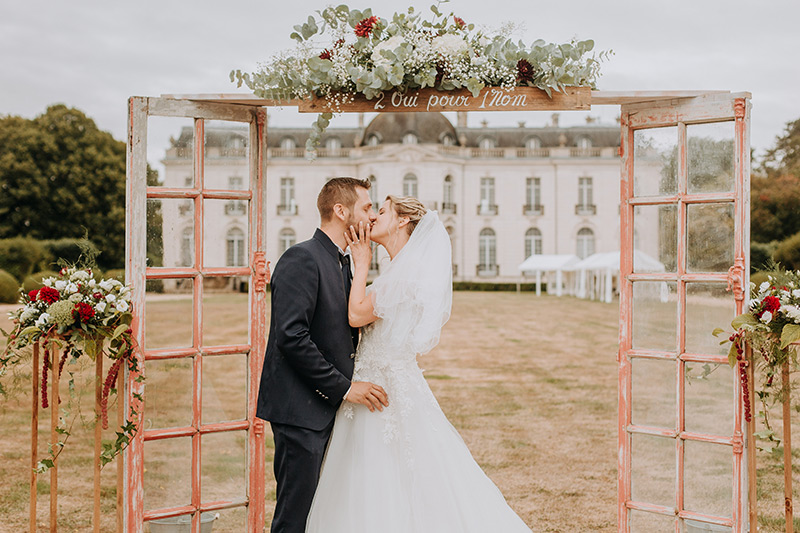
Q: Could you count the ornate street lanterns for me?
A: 0